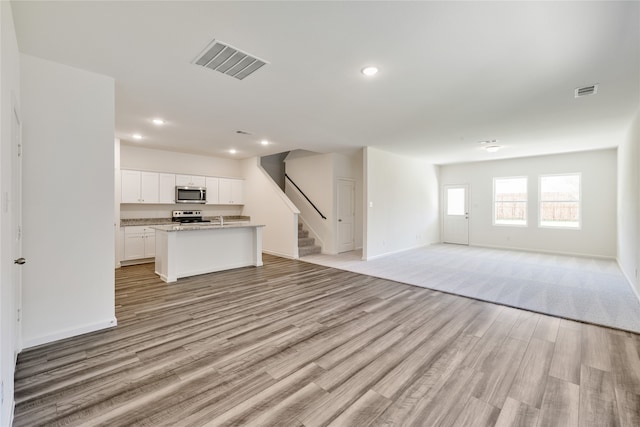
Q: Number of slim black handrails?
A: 1